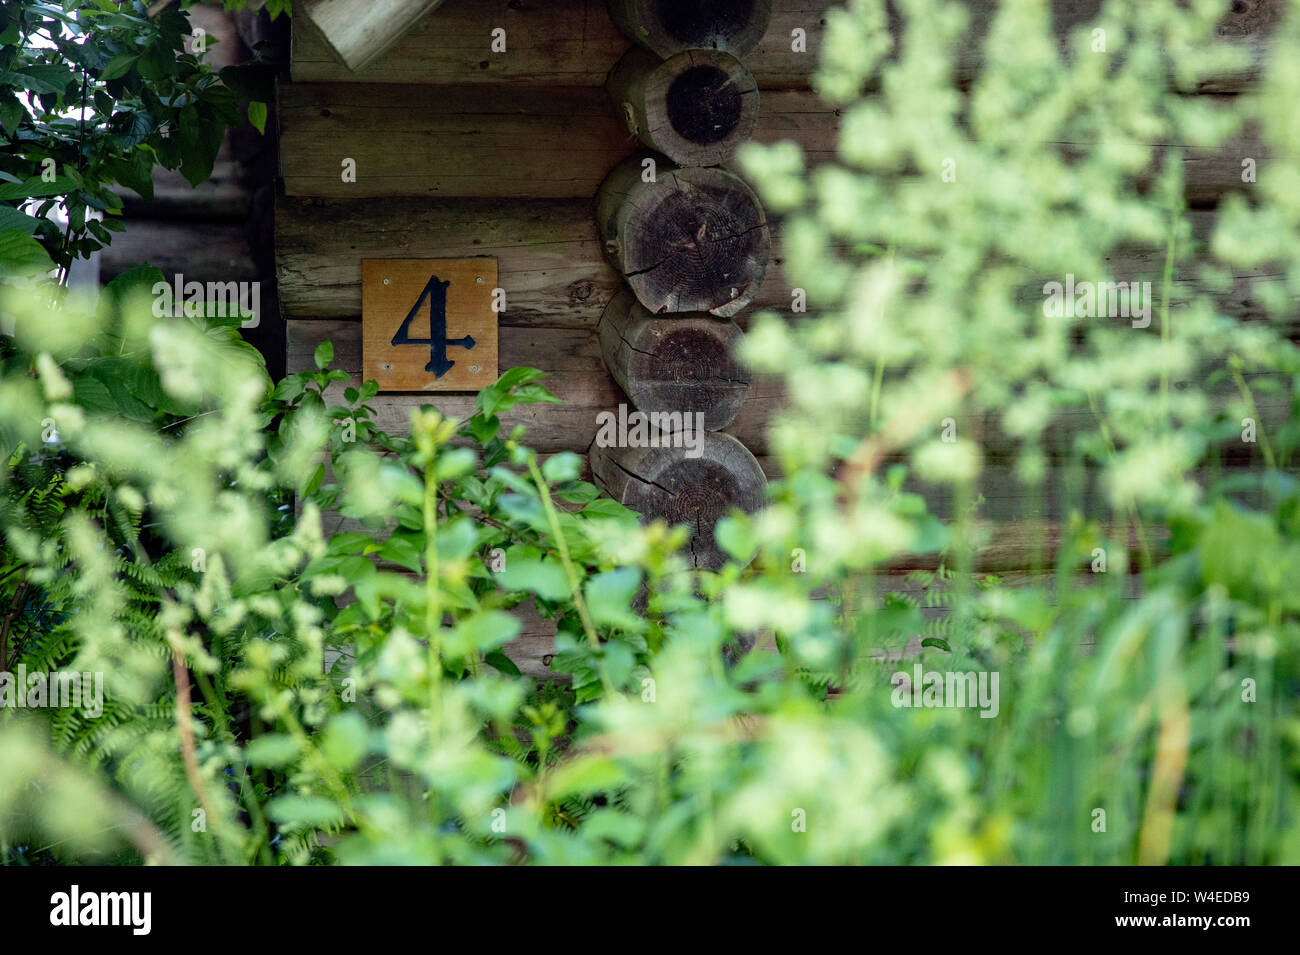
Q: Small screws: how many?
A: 4